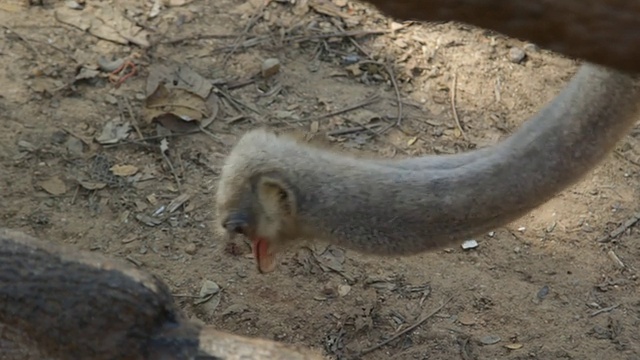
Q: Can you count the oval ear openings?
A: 1